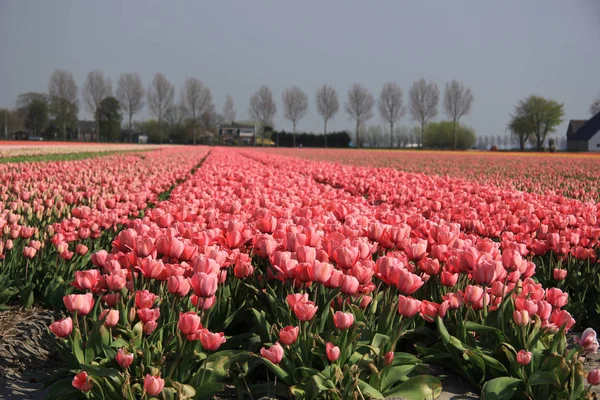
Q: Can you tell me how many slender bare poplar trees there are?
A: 12